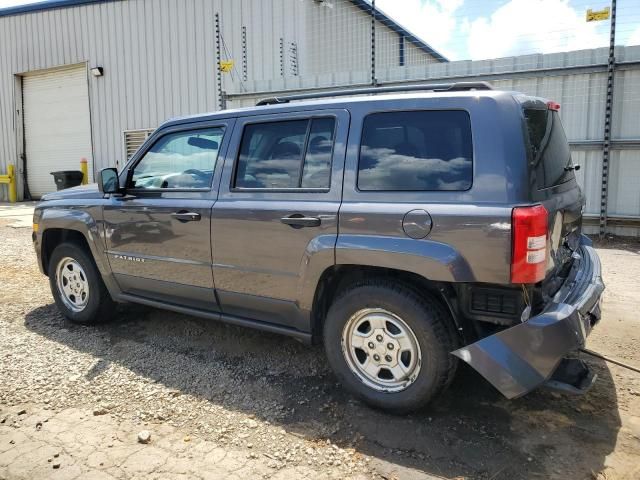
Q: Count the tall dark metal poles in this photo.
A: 3